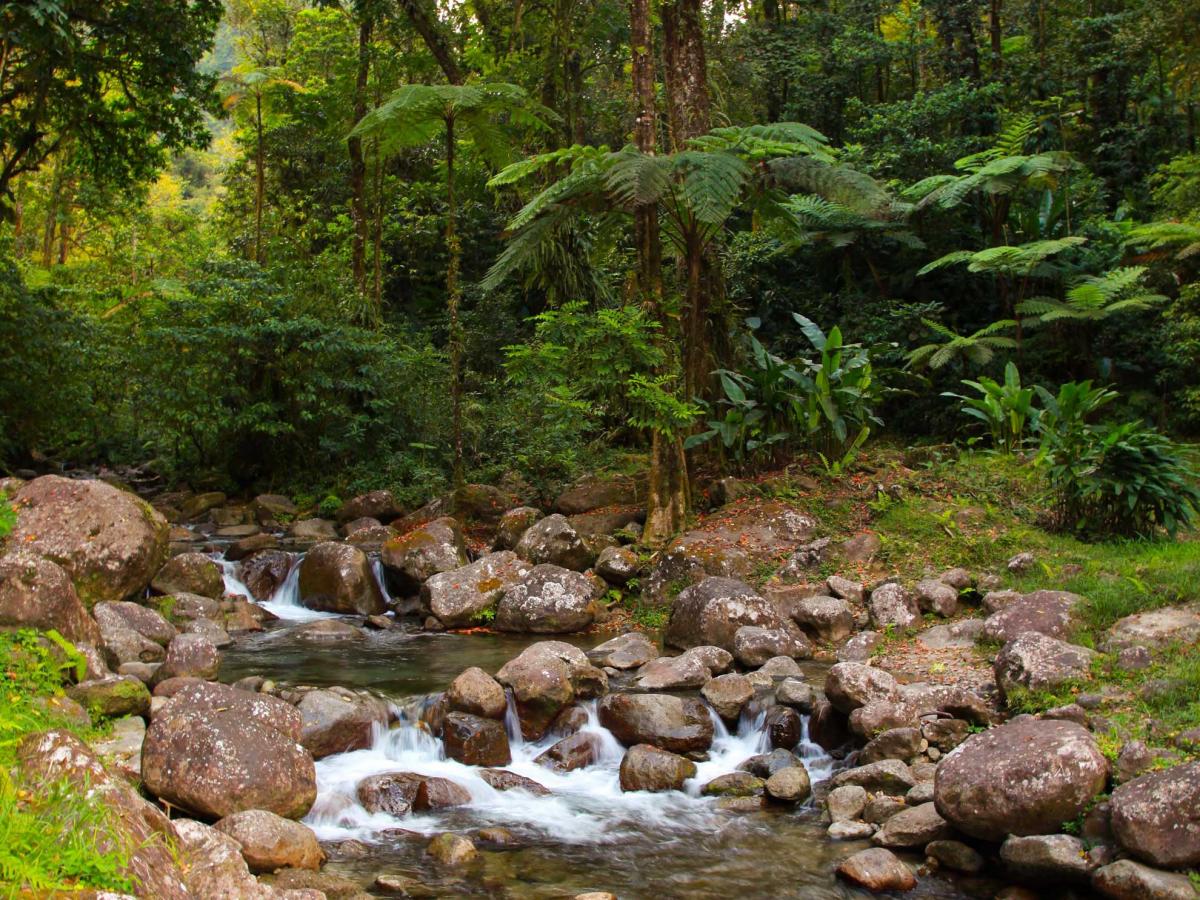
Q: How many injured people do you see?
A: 0